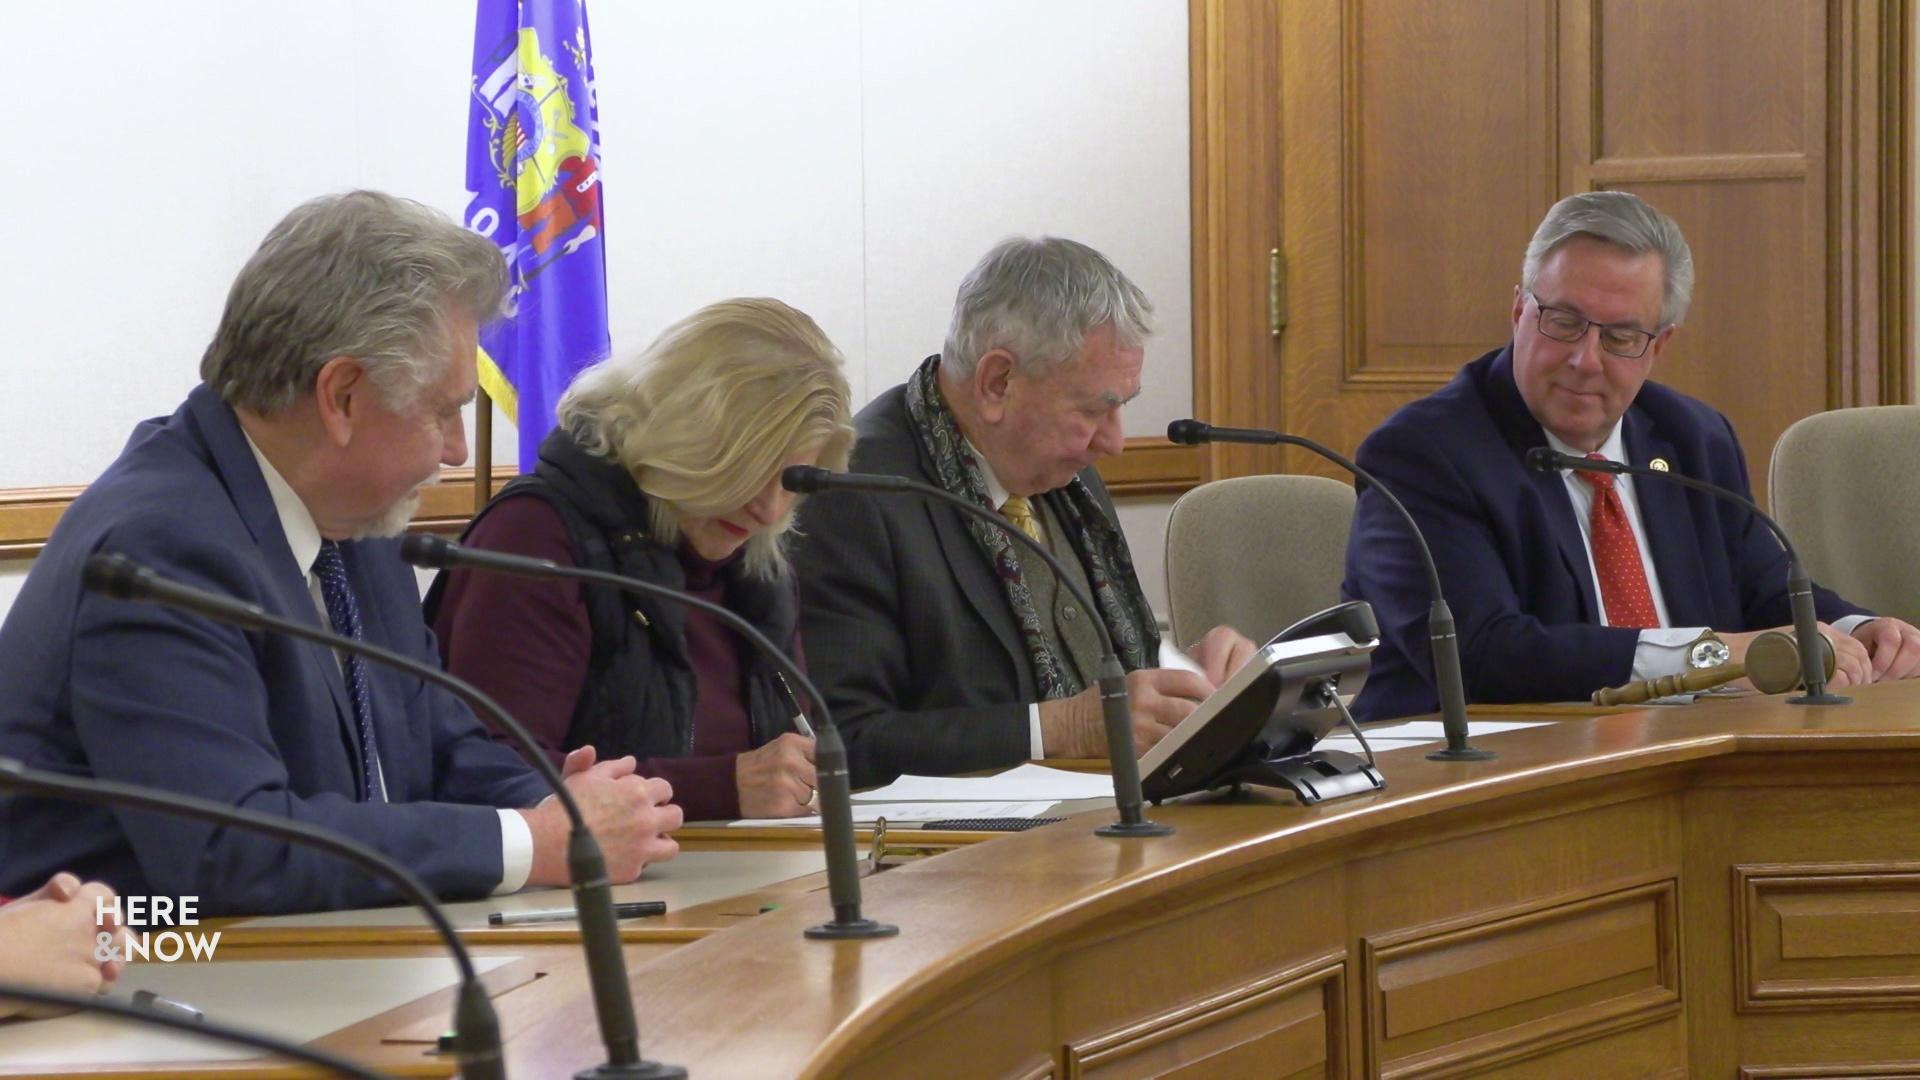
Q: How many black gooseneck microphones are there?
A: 7